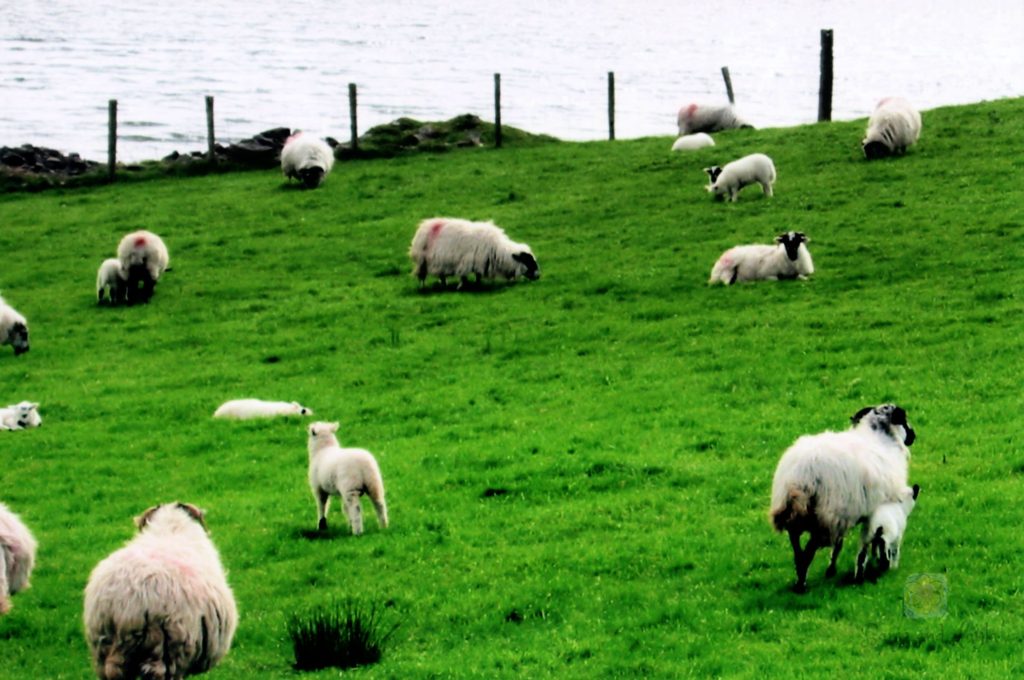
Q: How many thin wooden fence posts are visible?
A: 7